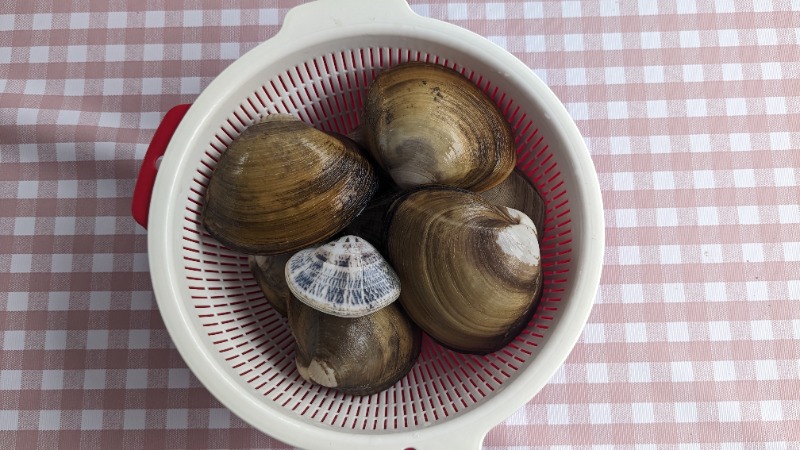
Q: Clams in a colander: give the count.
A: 7